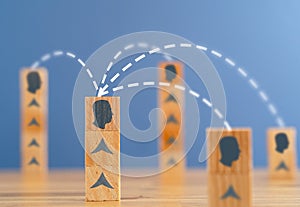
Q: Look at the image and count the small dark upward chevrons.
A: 12